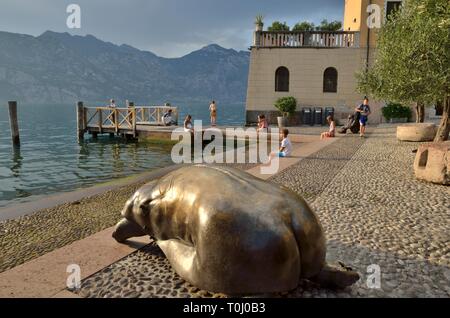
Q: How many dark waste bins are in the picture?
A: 3